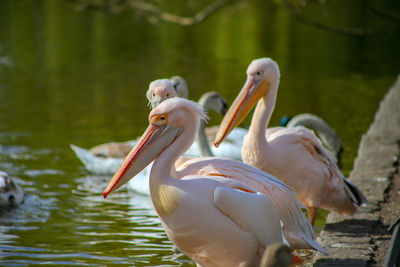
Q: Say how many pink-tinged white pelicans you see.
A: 3